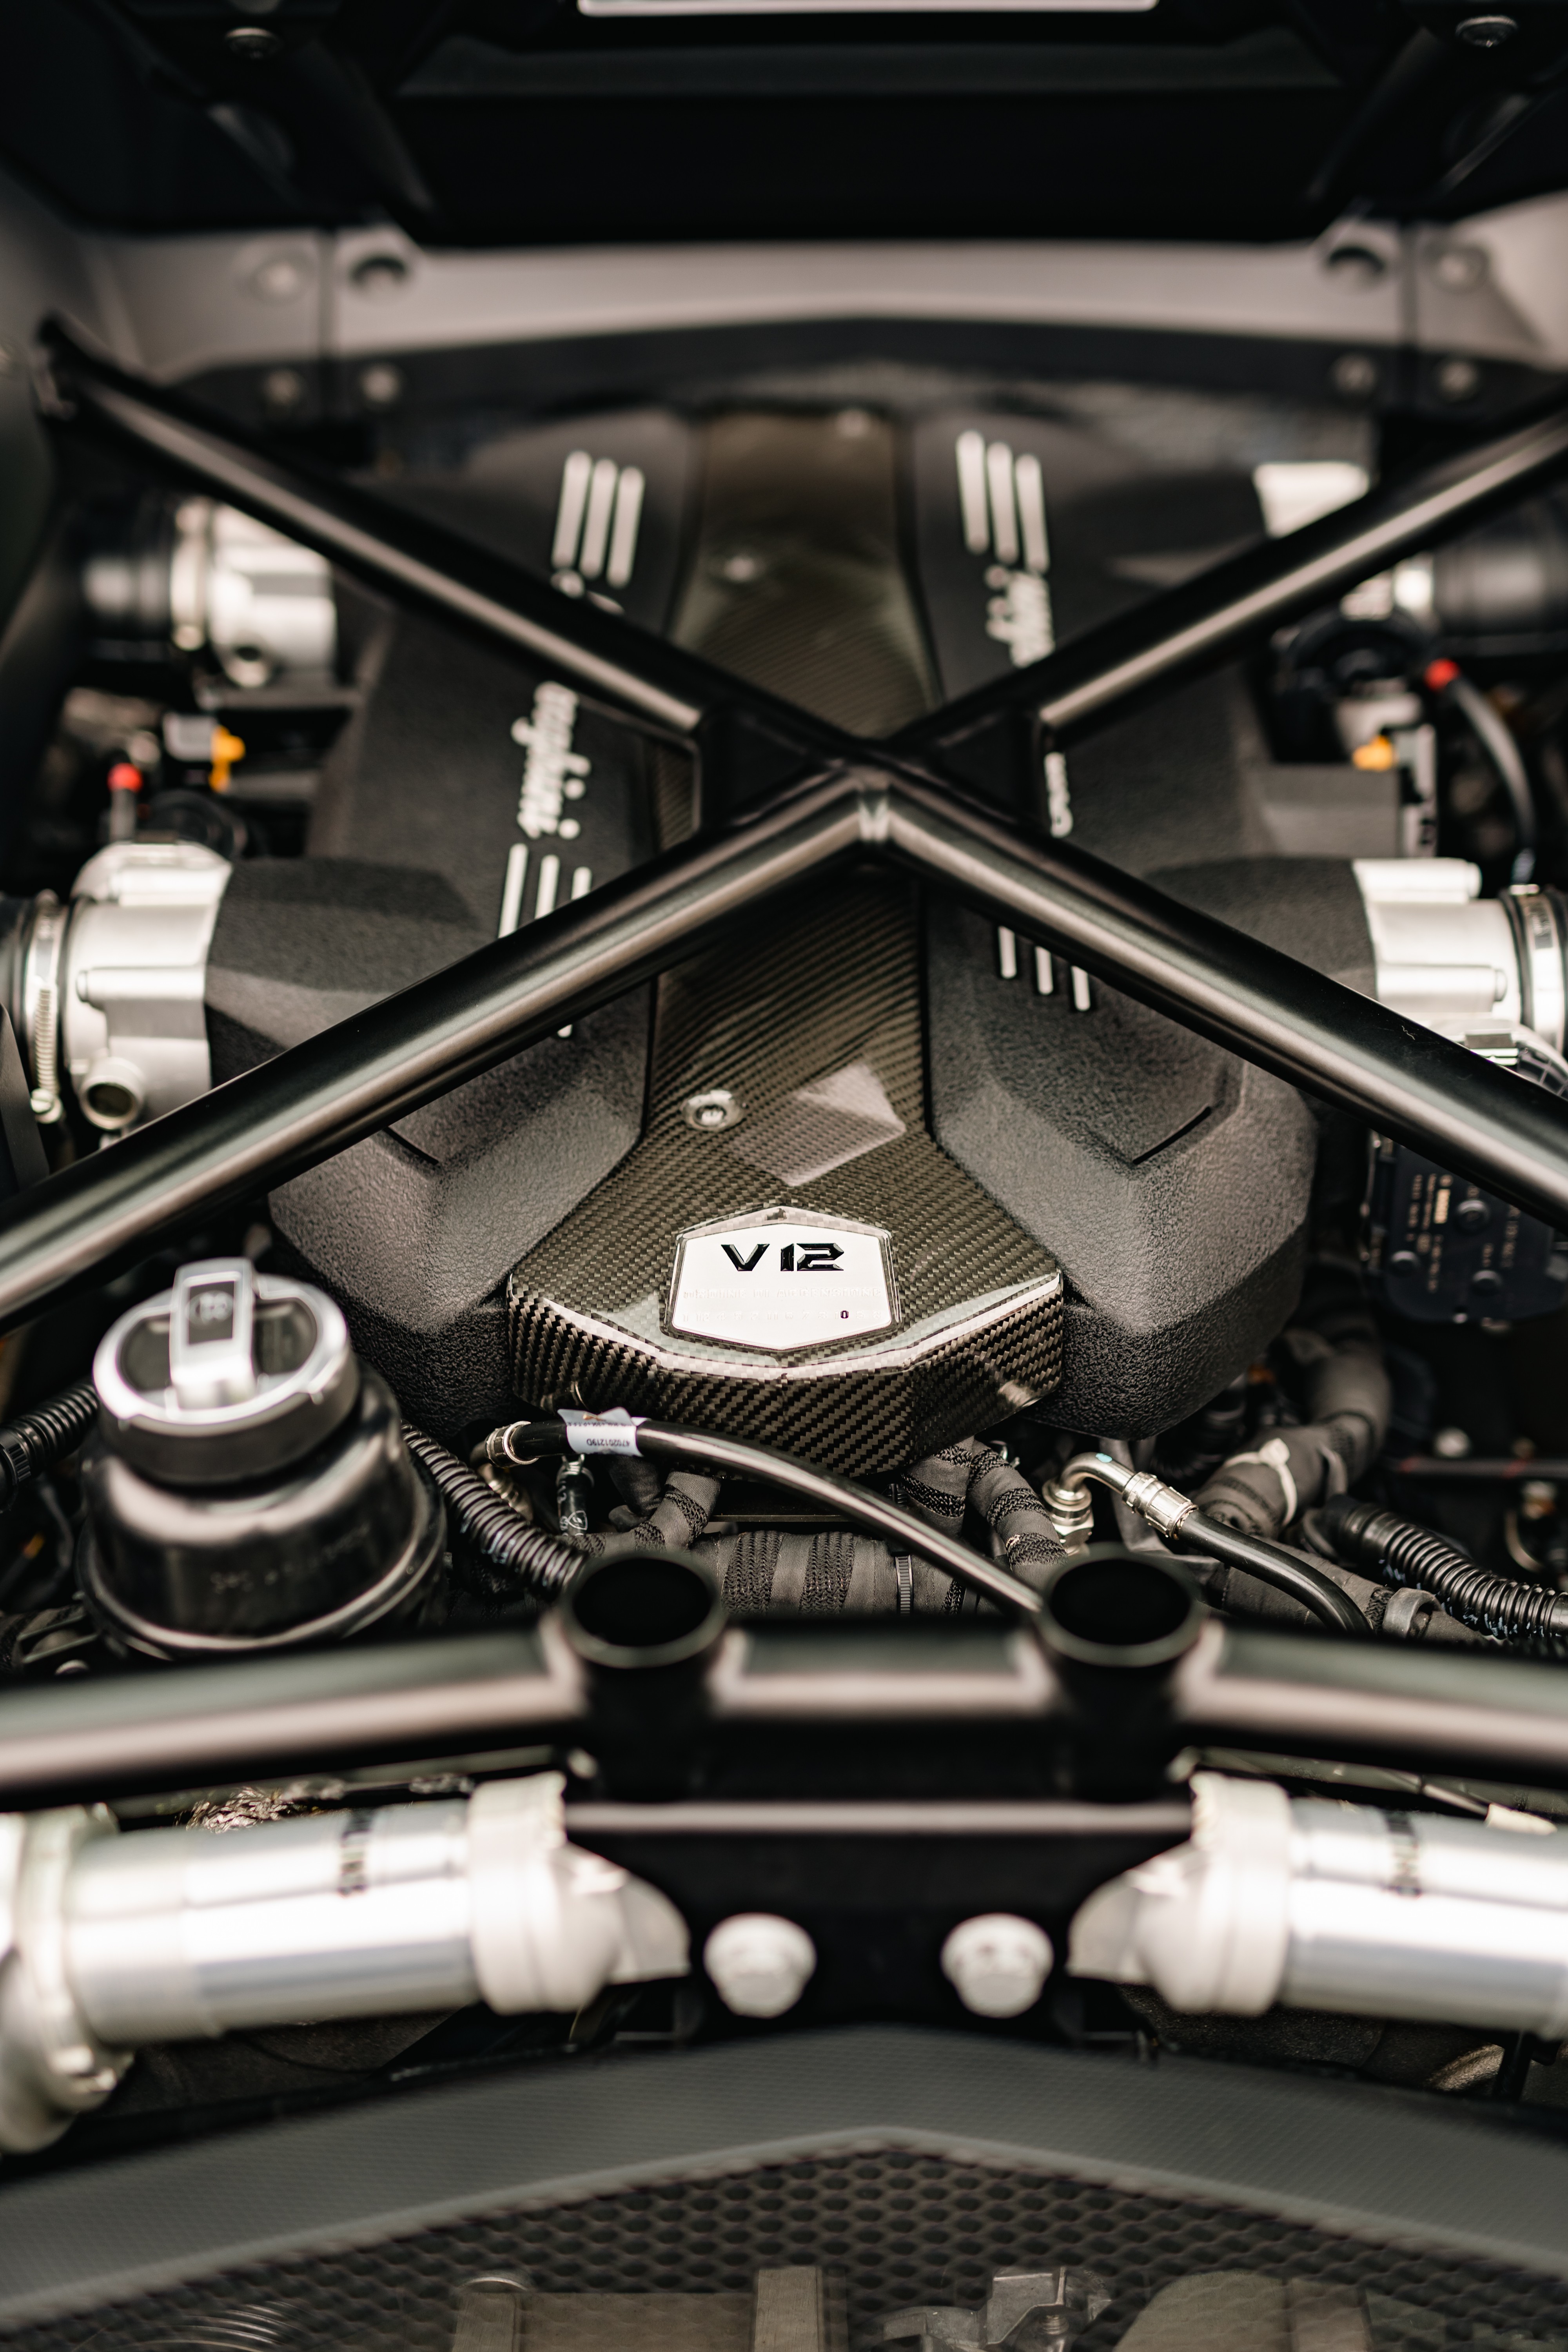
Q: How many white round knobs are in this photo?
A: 2